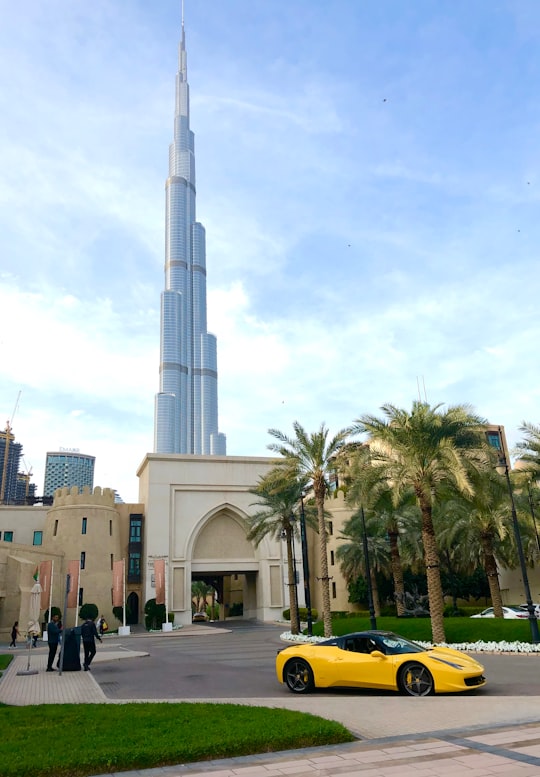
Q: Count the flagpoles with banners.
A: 4